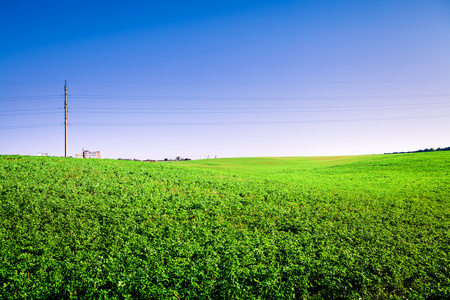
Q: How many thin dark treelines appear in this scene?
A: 2